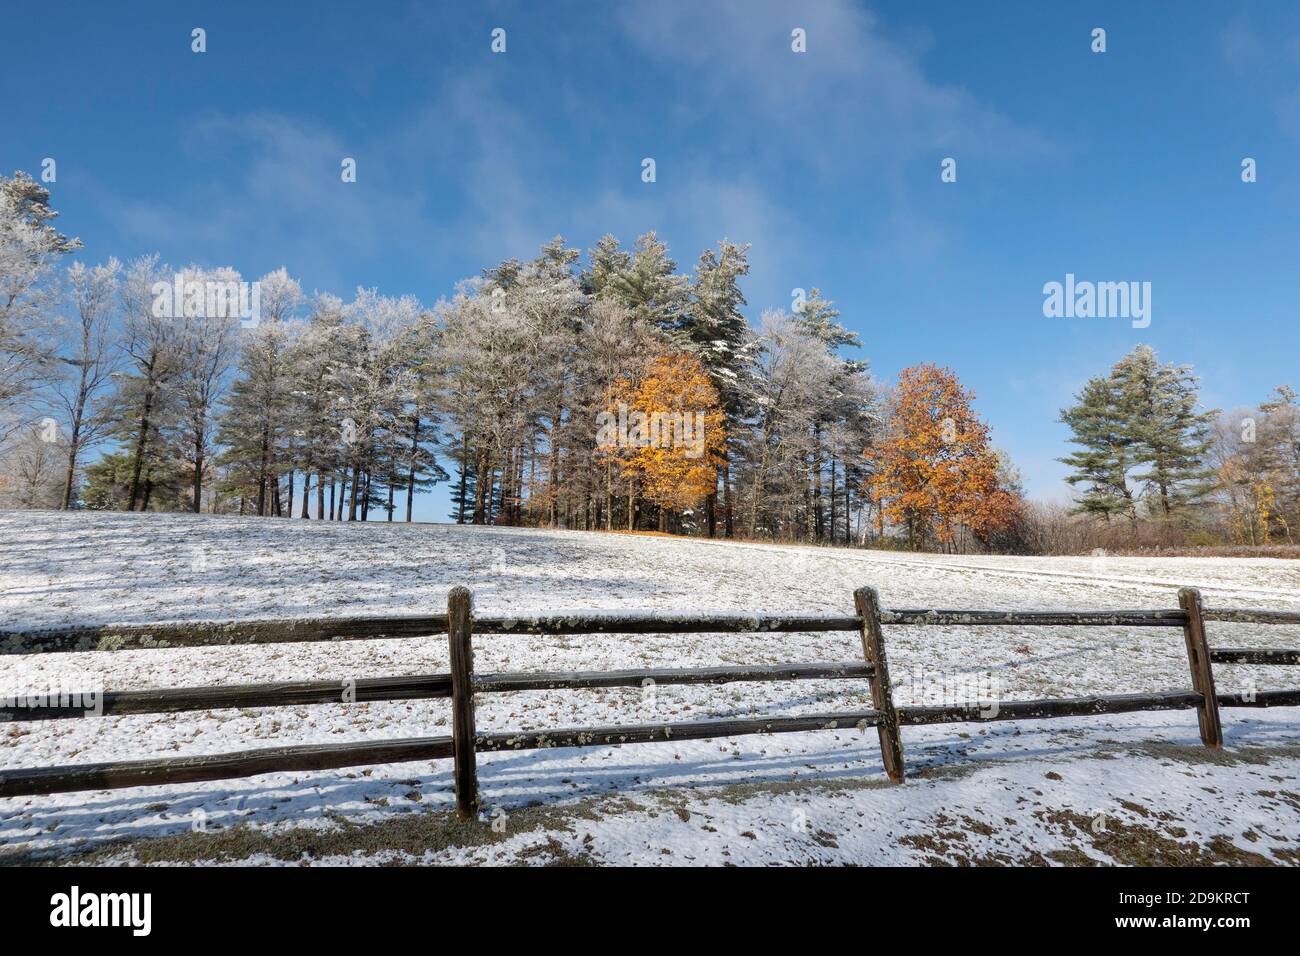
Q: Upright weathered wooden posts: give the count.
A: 3